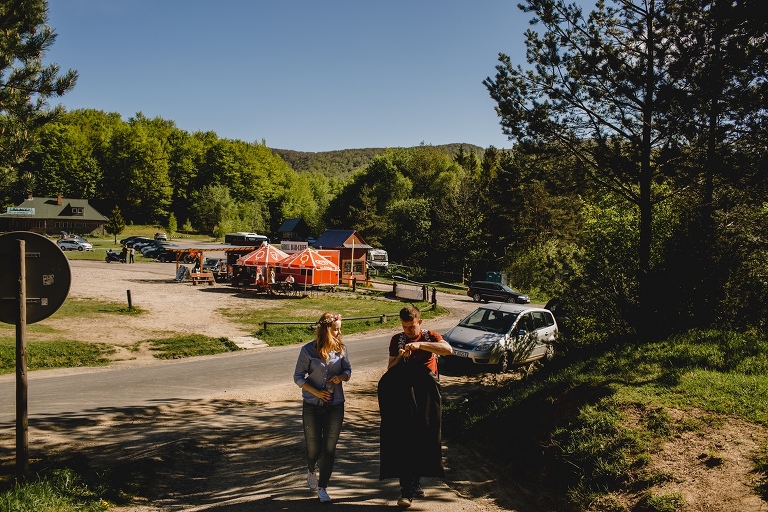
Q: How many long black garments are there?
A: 1